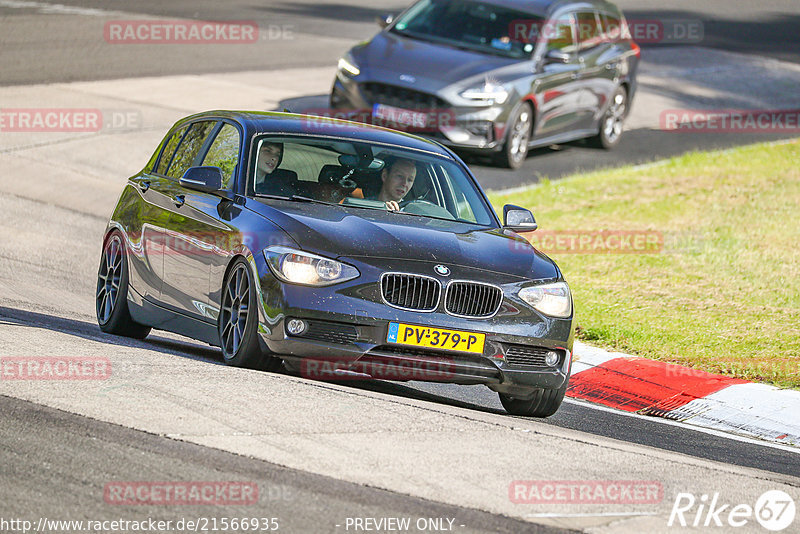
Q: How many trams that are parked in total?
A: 0